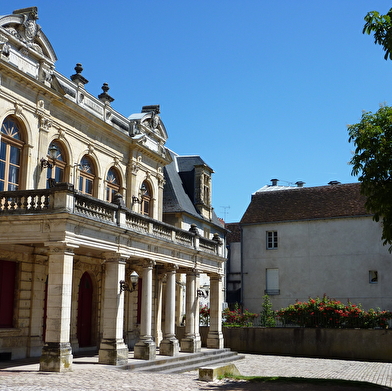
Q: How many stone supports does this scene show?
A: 6